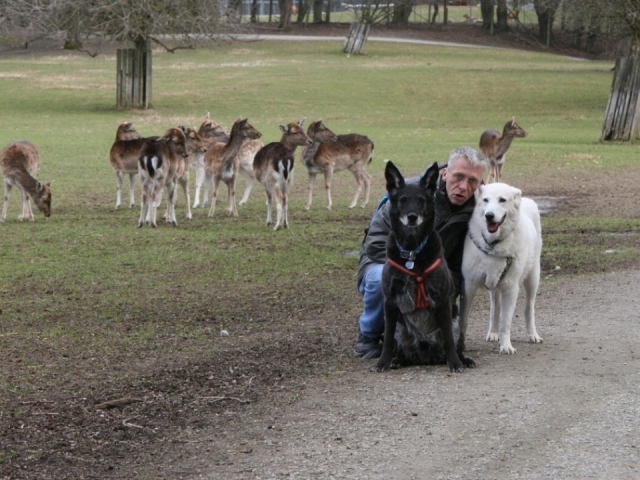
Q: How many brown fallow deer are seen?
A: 9